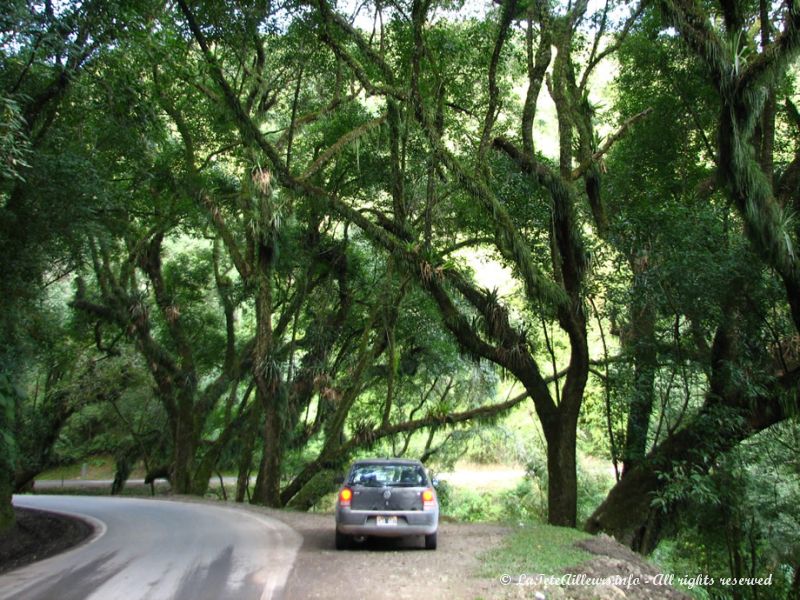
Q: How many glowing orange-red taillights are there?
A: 2